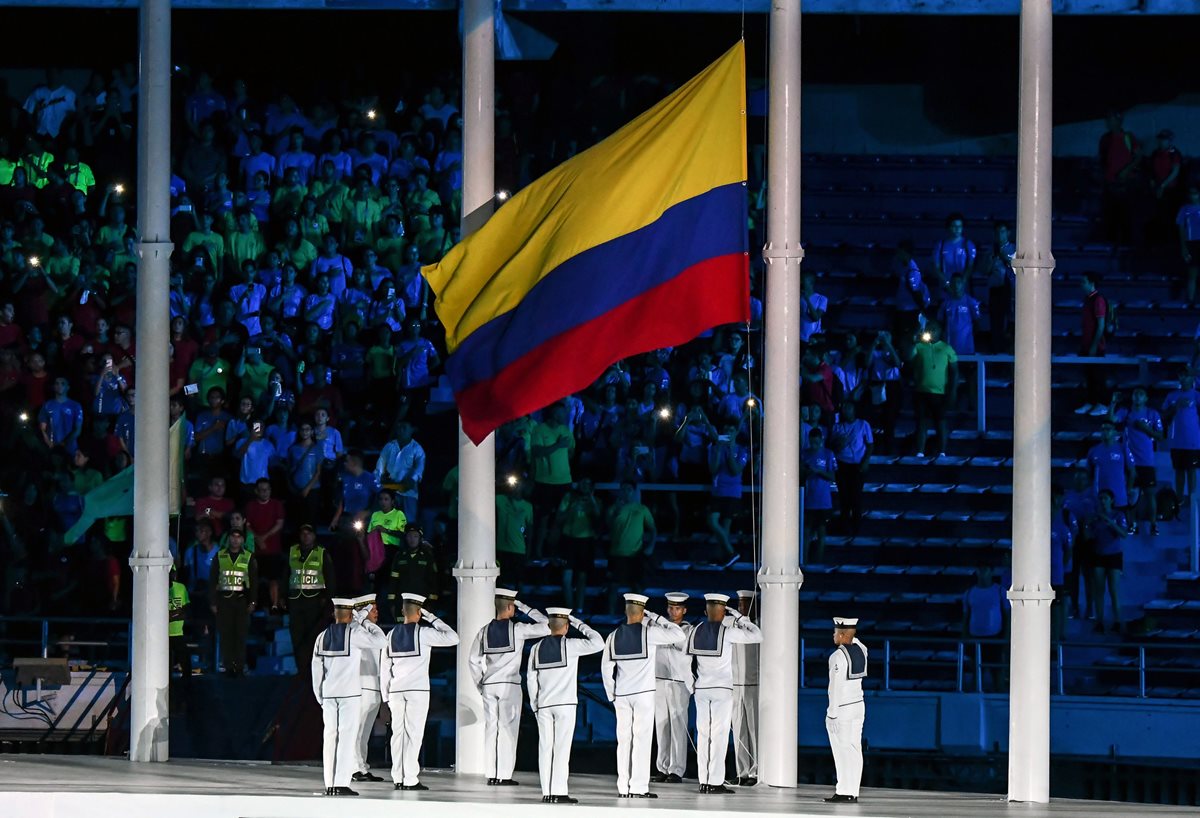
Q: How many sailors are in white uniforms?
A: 10